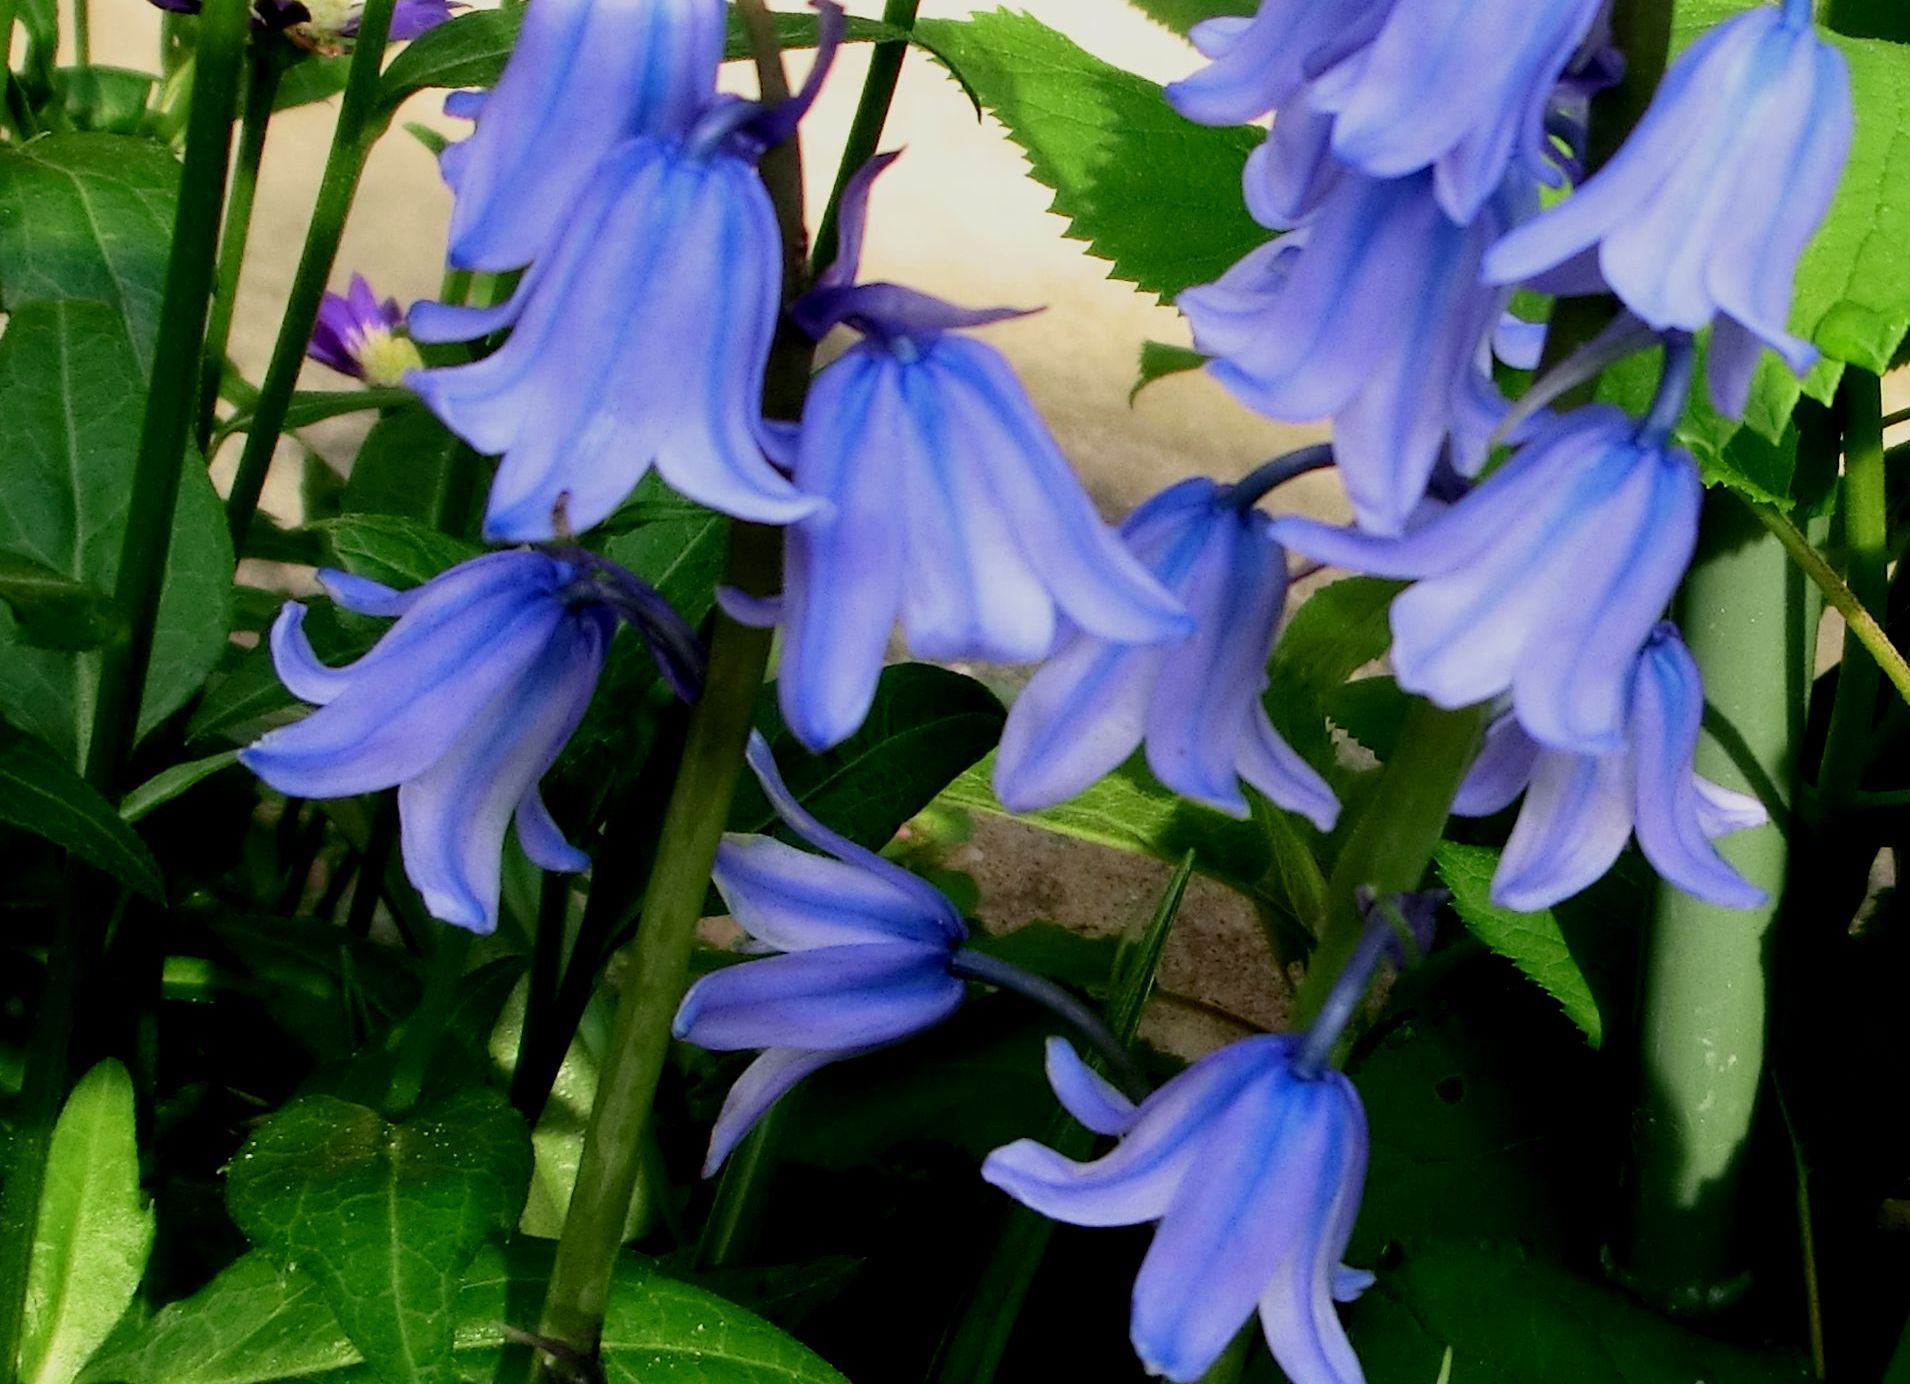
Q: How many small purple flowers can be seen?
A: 2